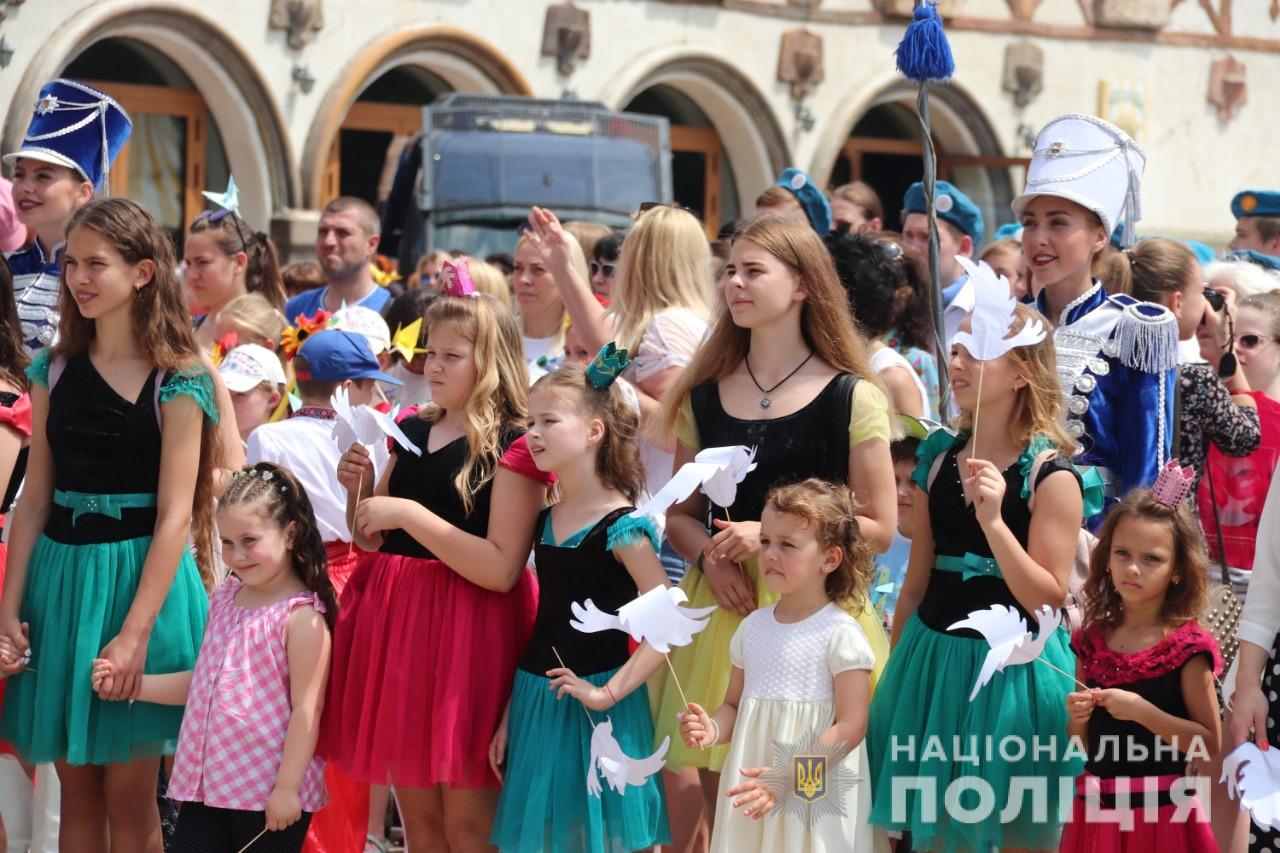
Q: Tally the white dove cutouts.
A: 7